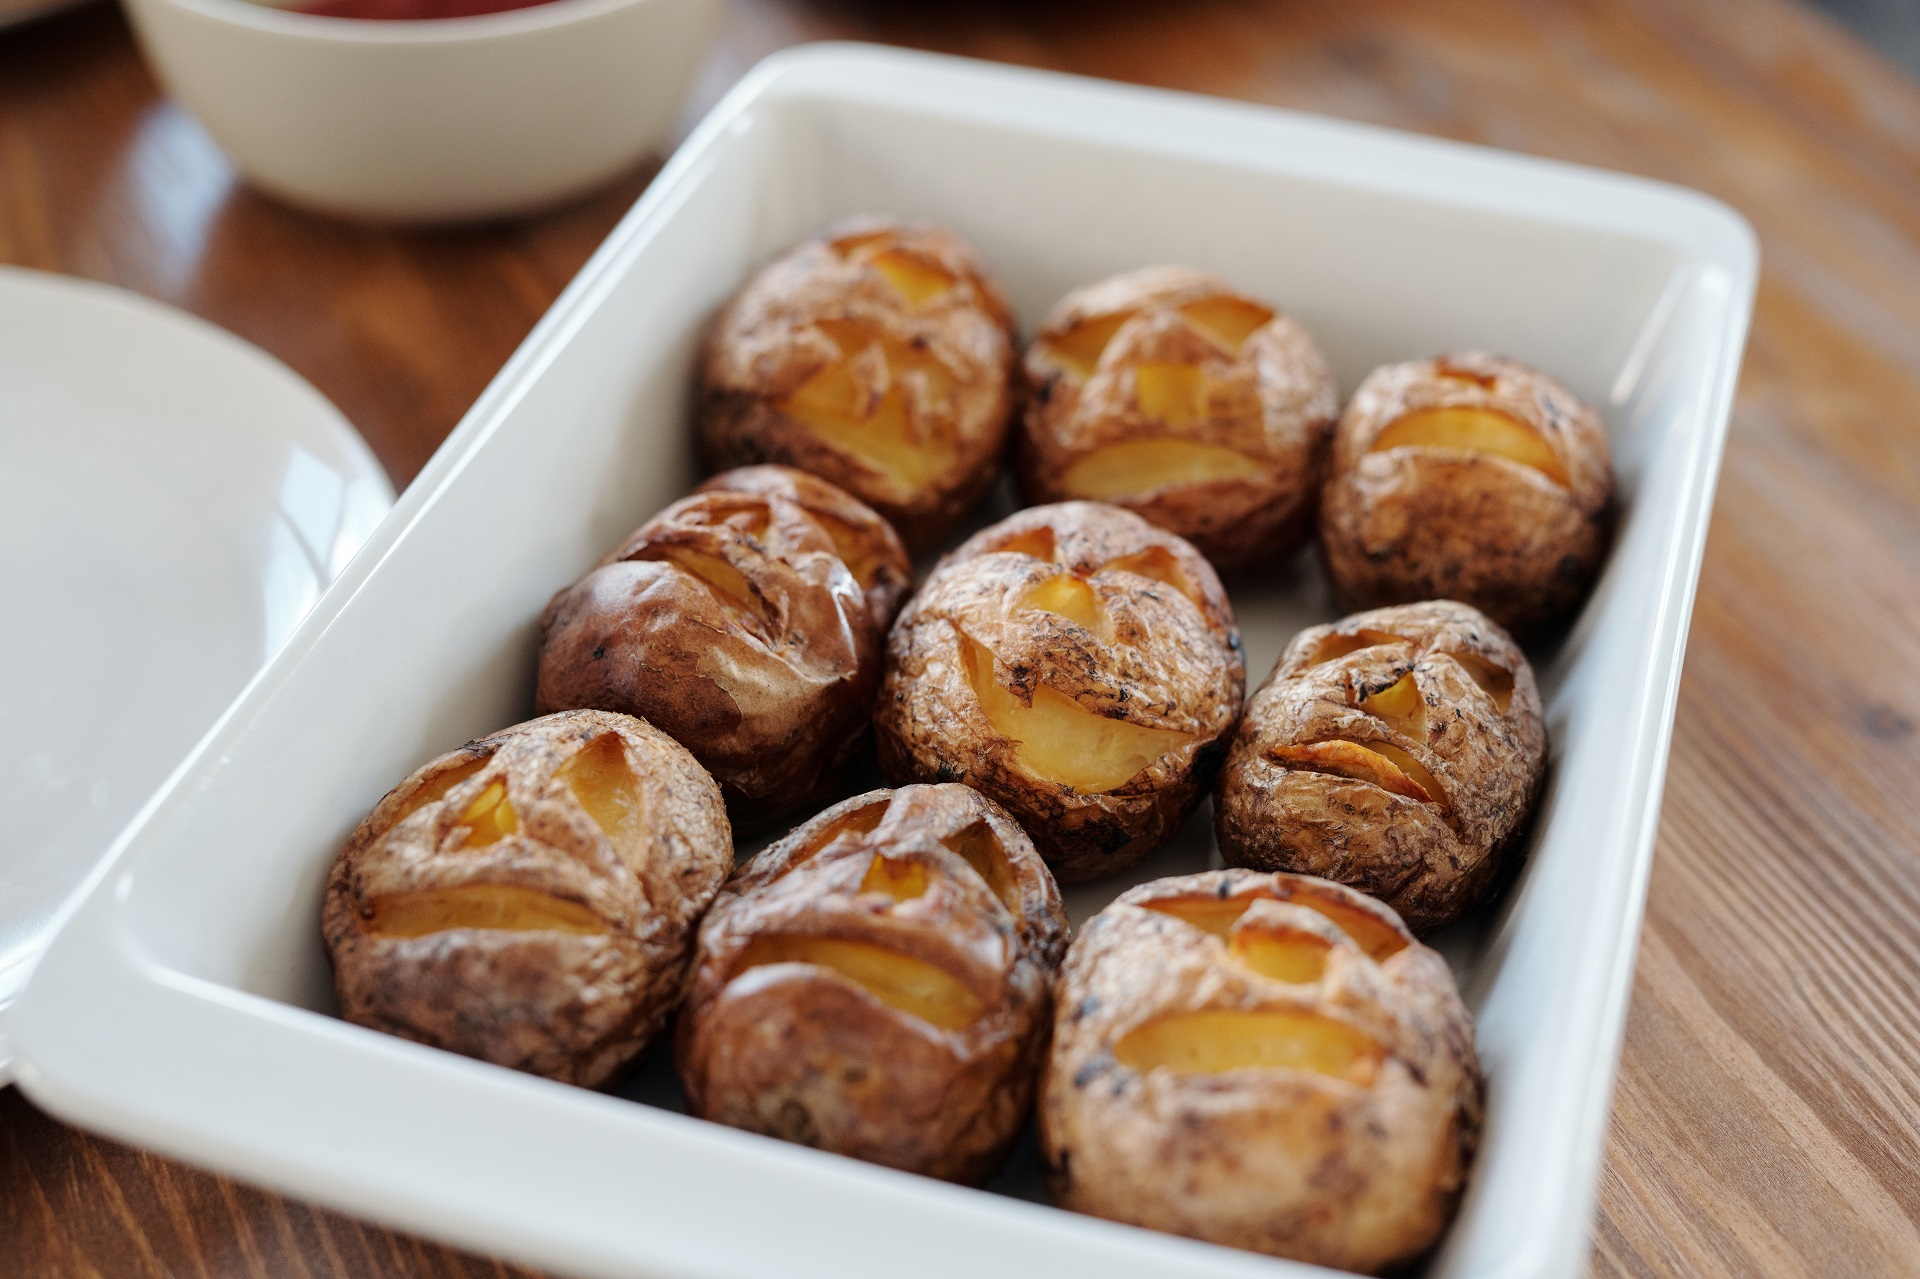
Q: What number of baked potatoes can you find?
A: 9